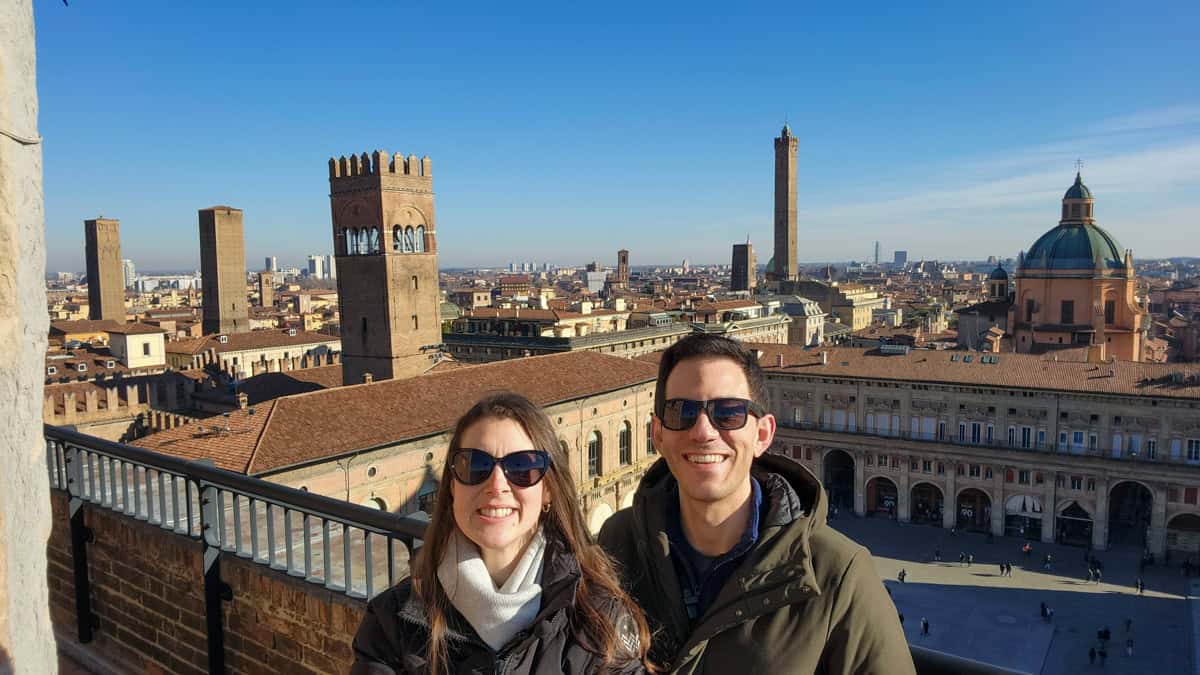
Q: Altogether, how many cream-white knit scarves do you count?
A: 1